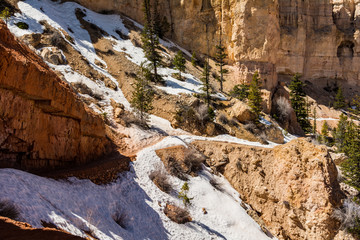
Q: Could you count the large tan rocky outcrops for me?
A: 2